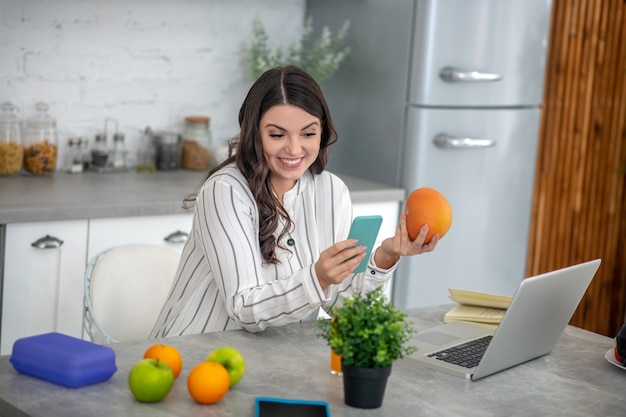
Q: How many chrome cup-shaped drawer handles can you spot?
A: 2